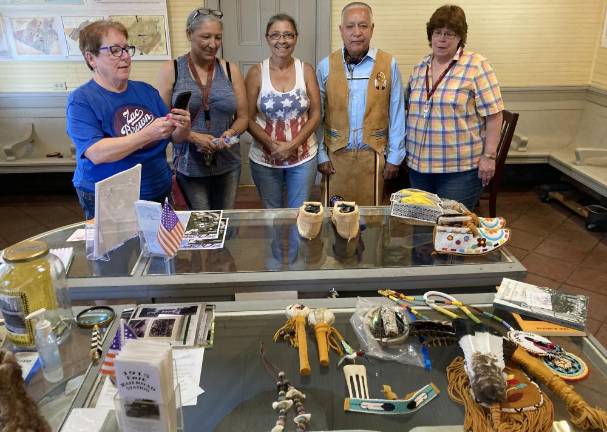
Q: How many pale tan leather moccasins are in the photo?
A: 2